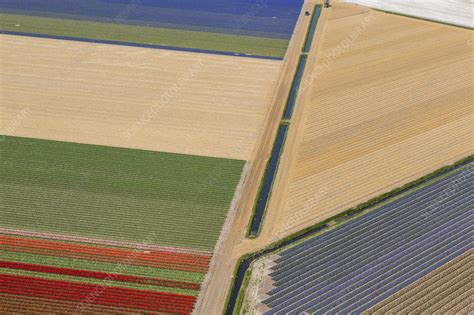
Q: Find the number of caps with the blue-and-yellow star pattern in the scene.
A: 0